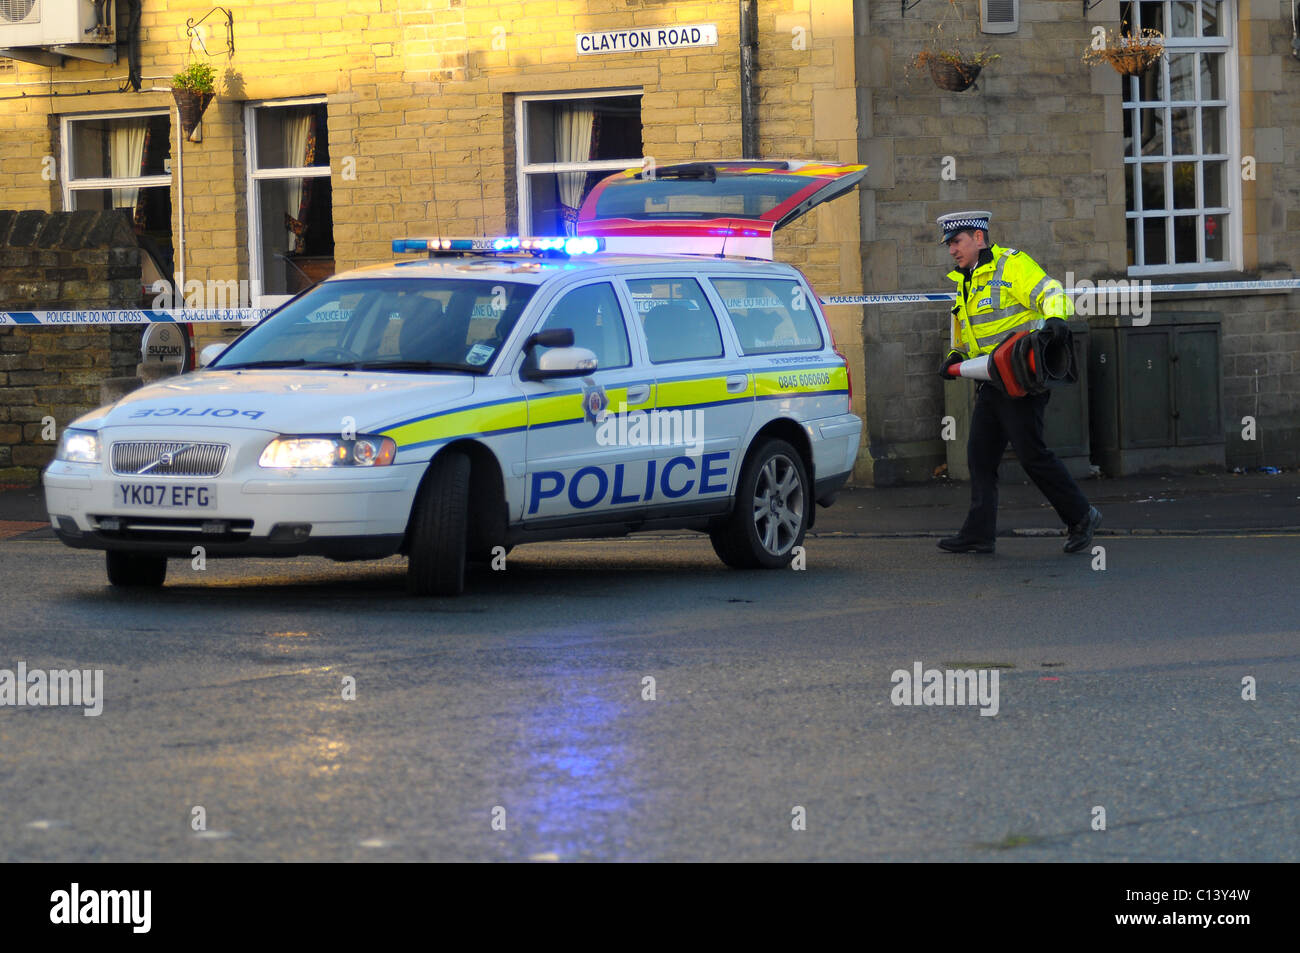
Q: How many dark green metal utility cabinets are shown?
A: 2